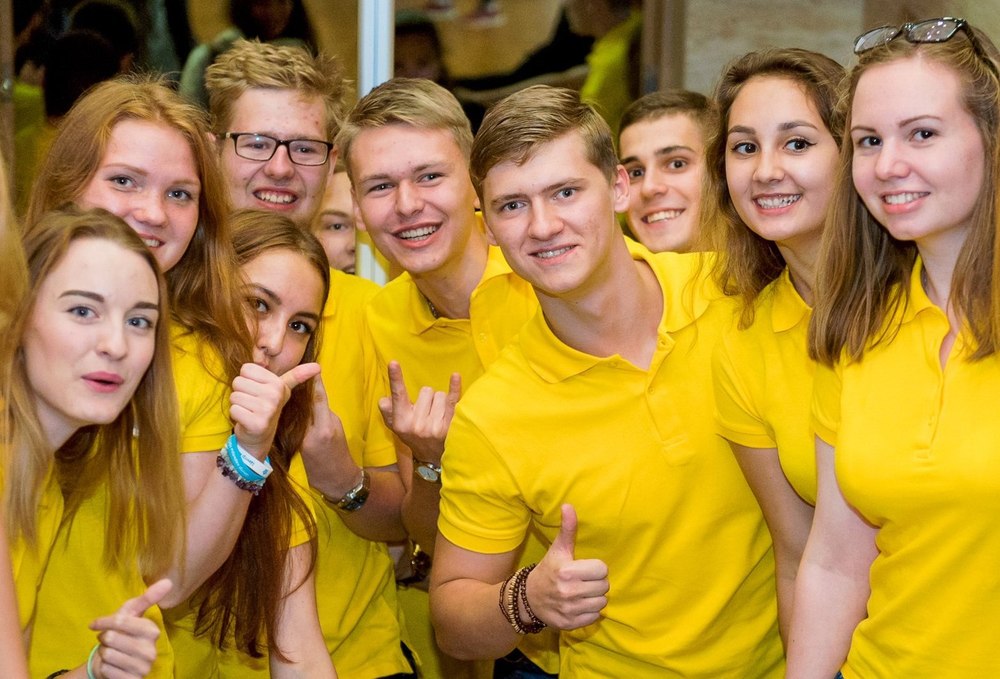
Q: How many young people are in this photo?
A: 10